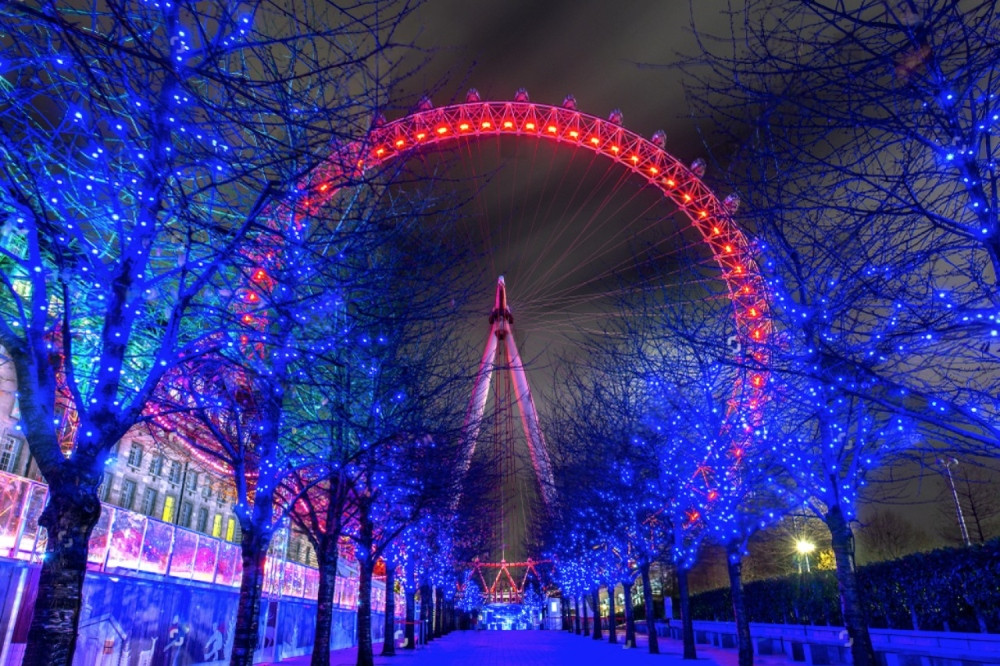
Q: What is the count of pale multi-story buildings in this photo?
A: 1